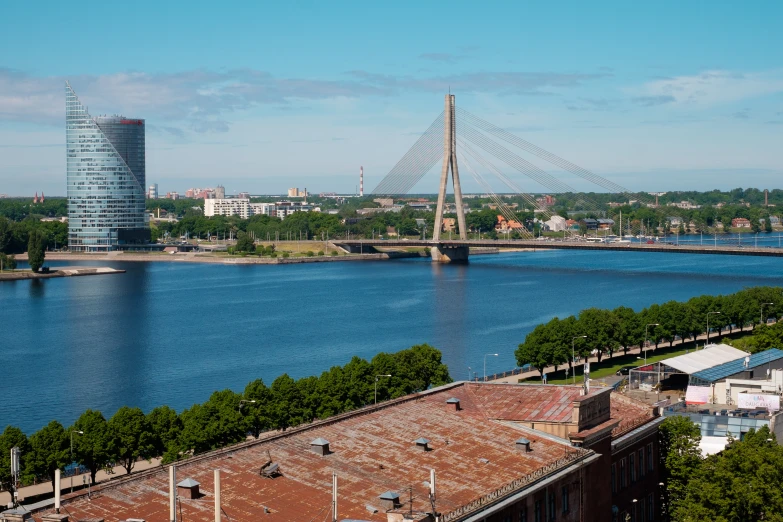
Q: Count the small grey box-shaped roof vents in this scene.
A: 6